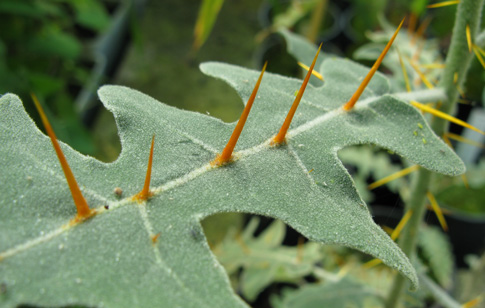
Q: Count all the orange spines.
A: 5